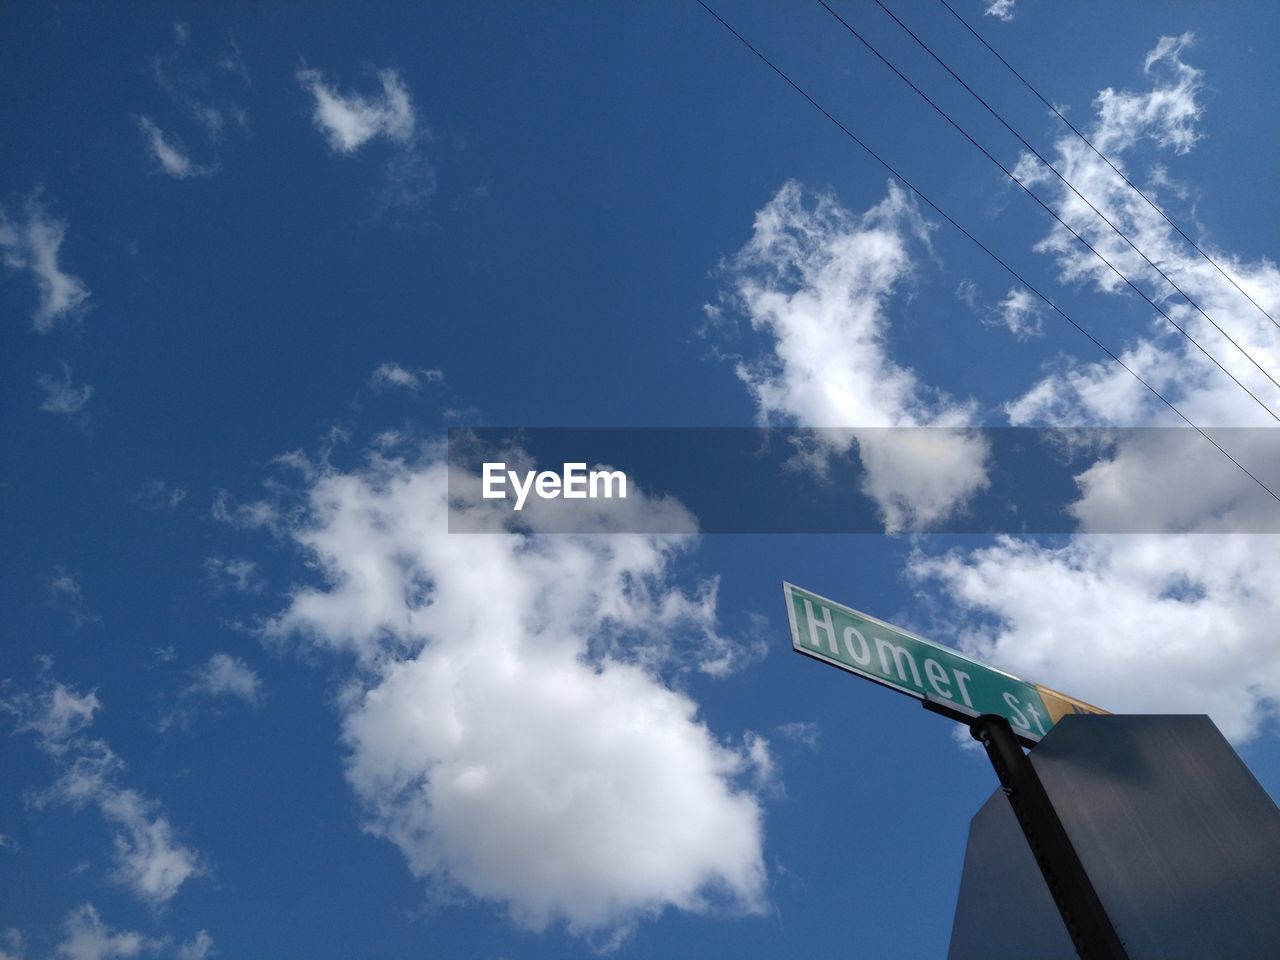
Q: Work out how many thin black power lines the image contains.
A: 4